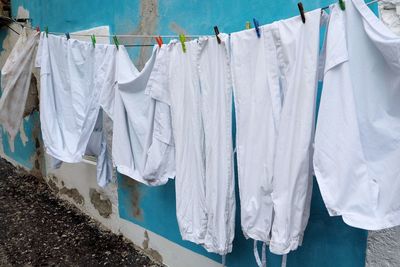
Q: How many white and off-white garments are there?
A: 6